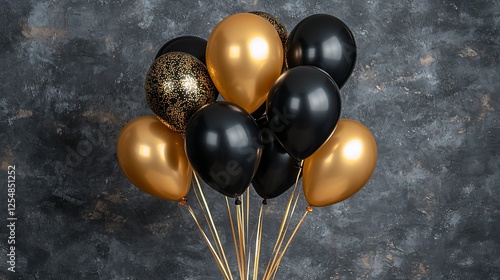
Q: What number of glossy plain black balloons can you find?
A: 5